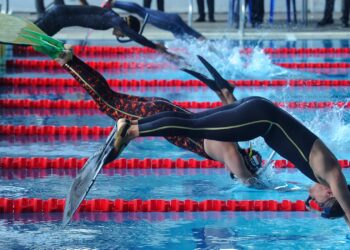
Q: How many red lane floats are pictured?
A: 7